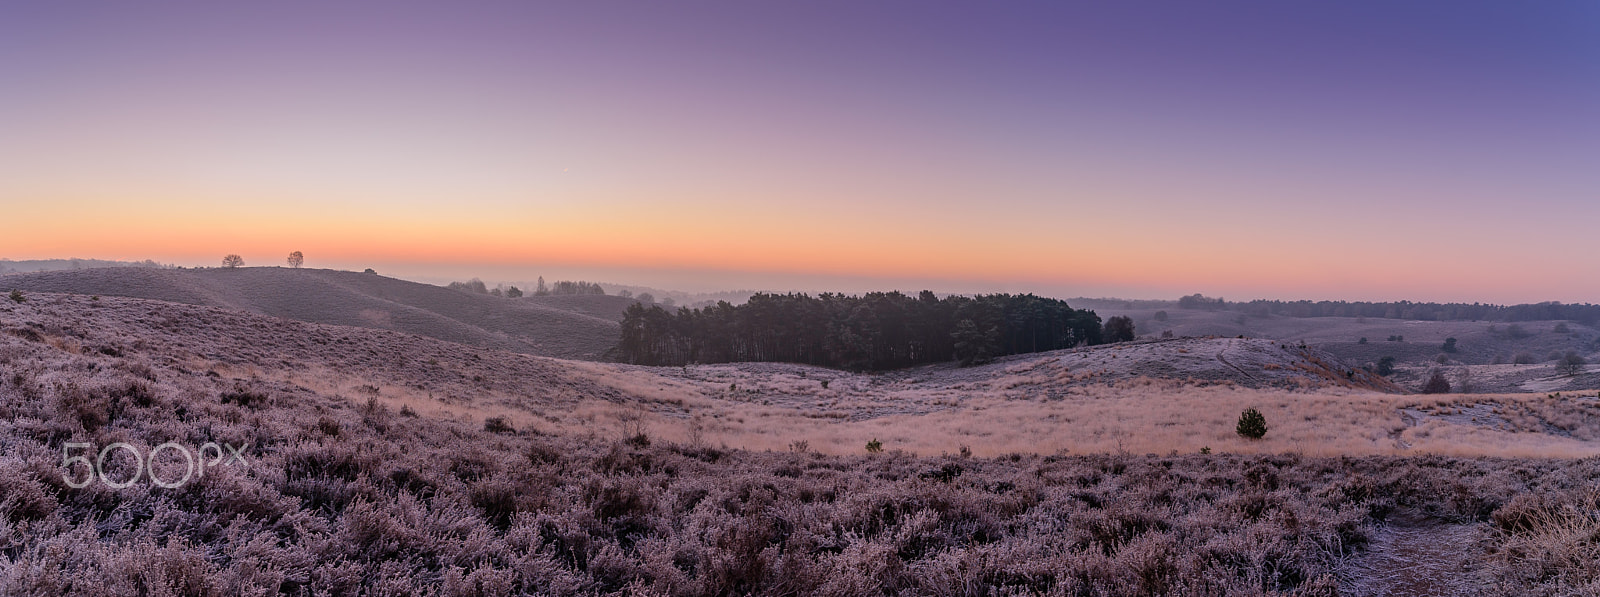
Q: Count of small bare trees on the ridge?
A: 2